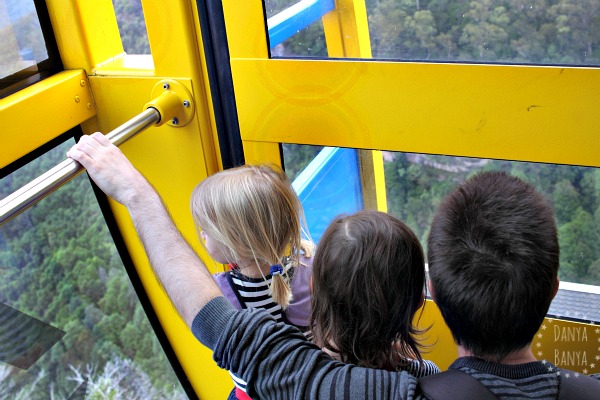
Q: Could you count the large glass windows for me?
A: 4